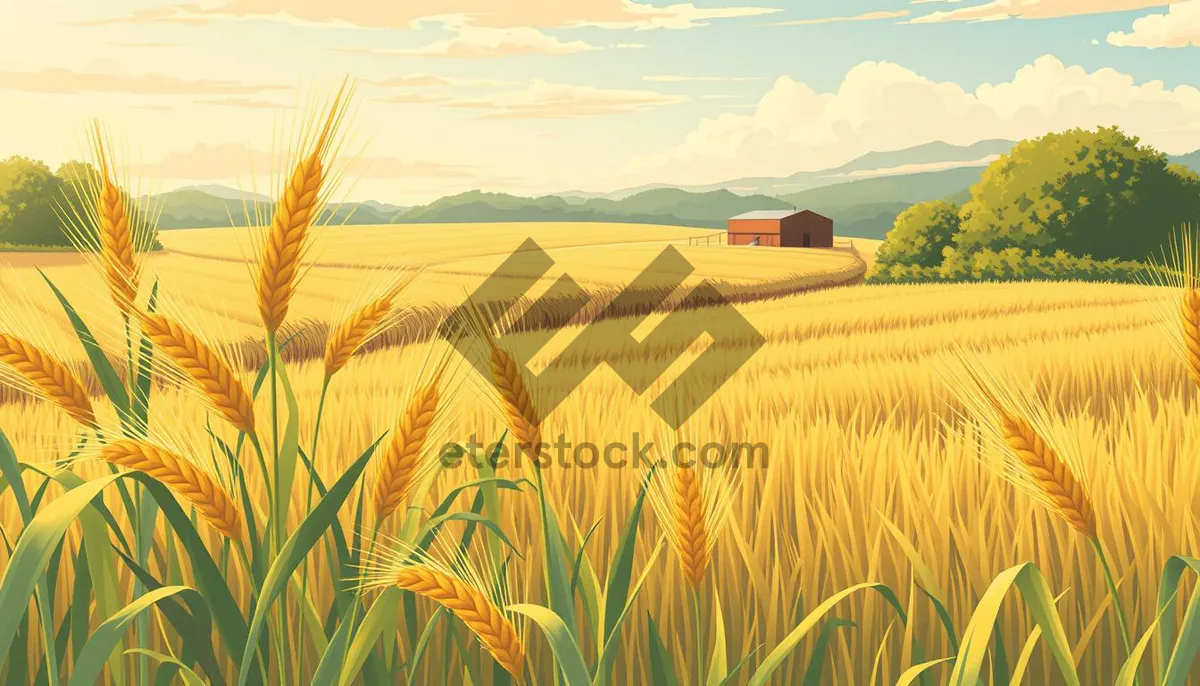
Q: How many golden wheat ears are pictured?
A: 12